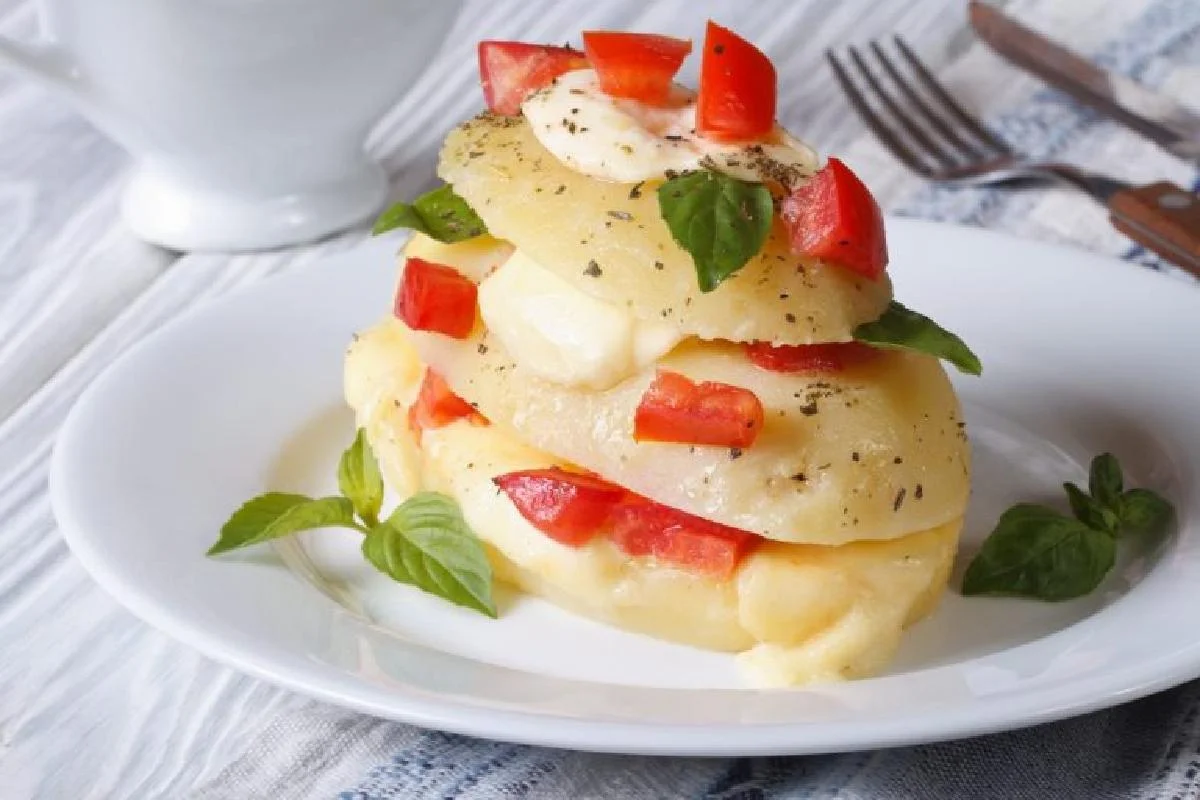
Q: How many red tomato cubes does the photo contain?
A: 10